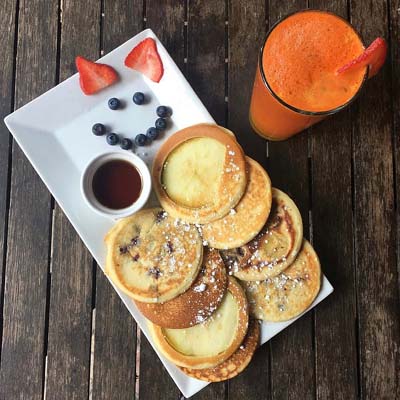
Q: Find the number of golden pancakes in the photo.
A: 8